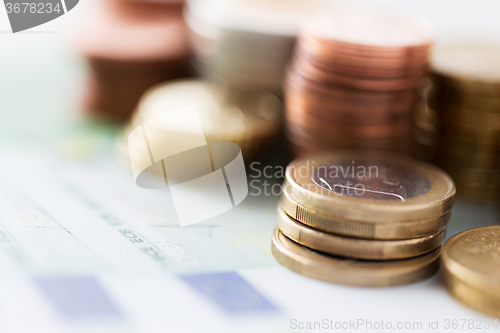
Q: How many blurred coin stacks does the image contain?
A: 5